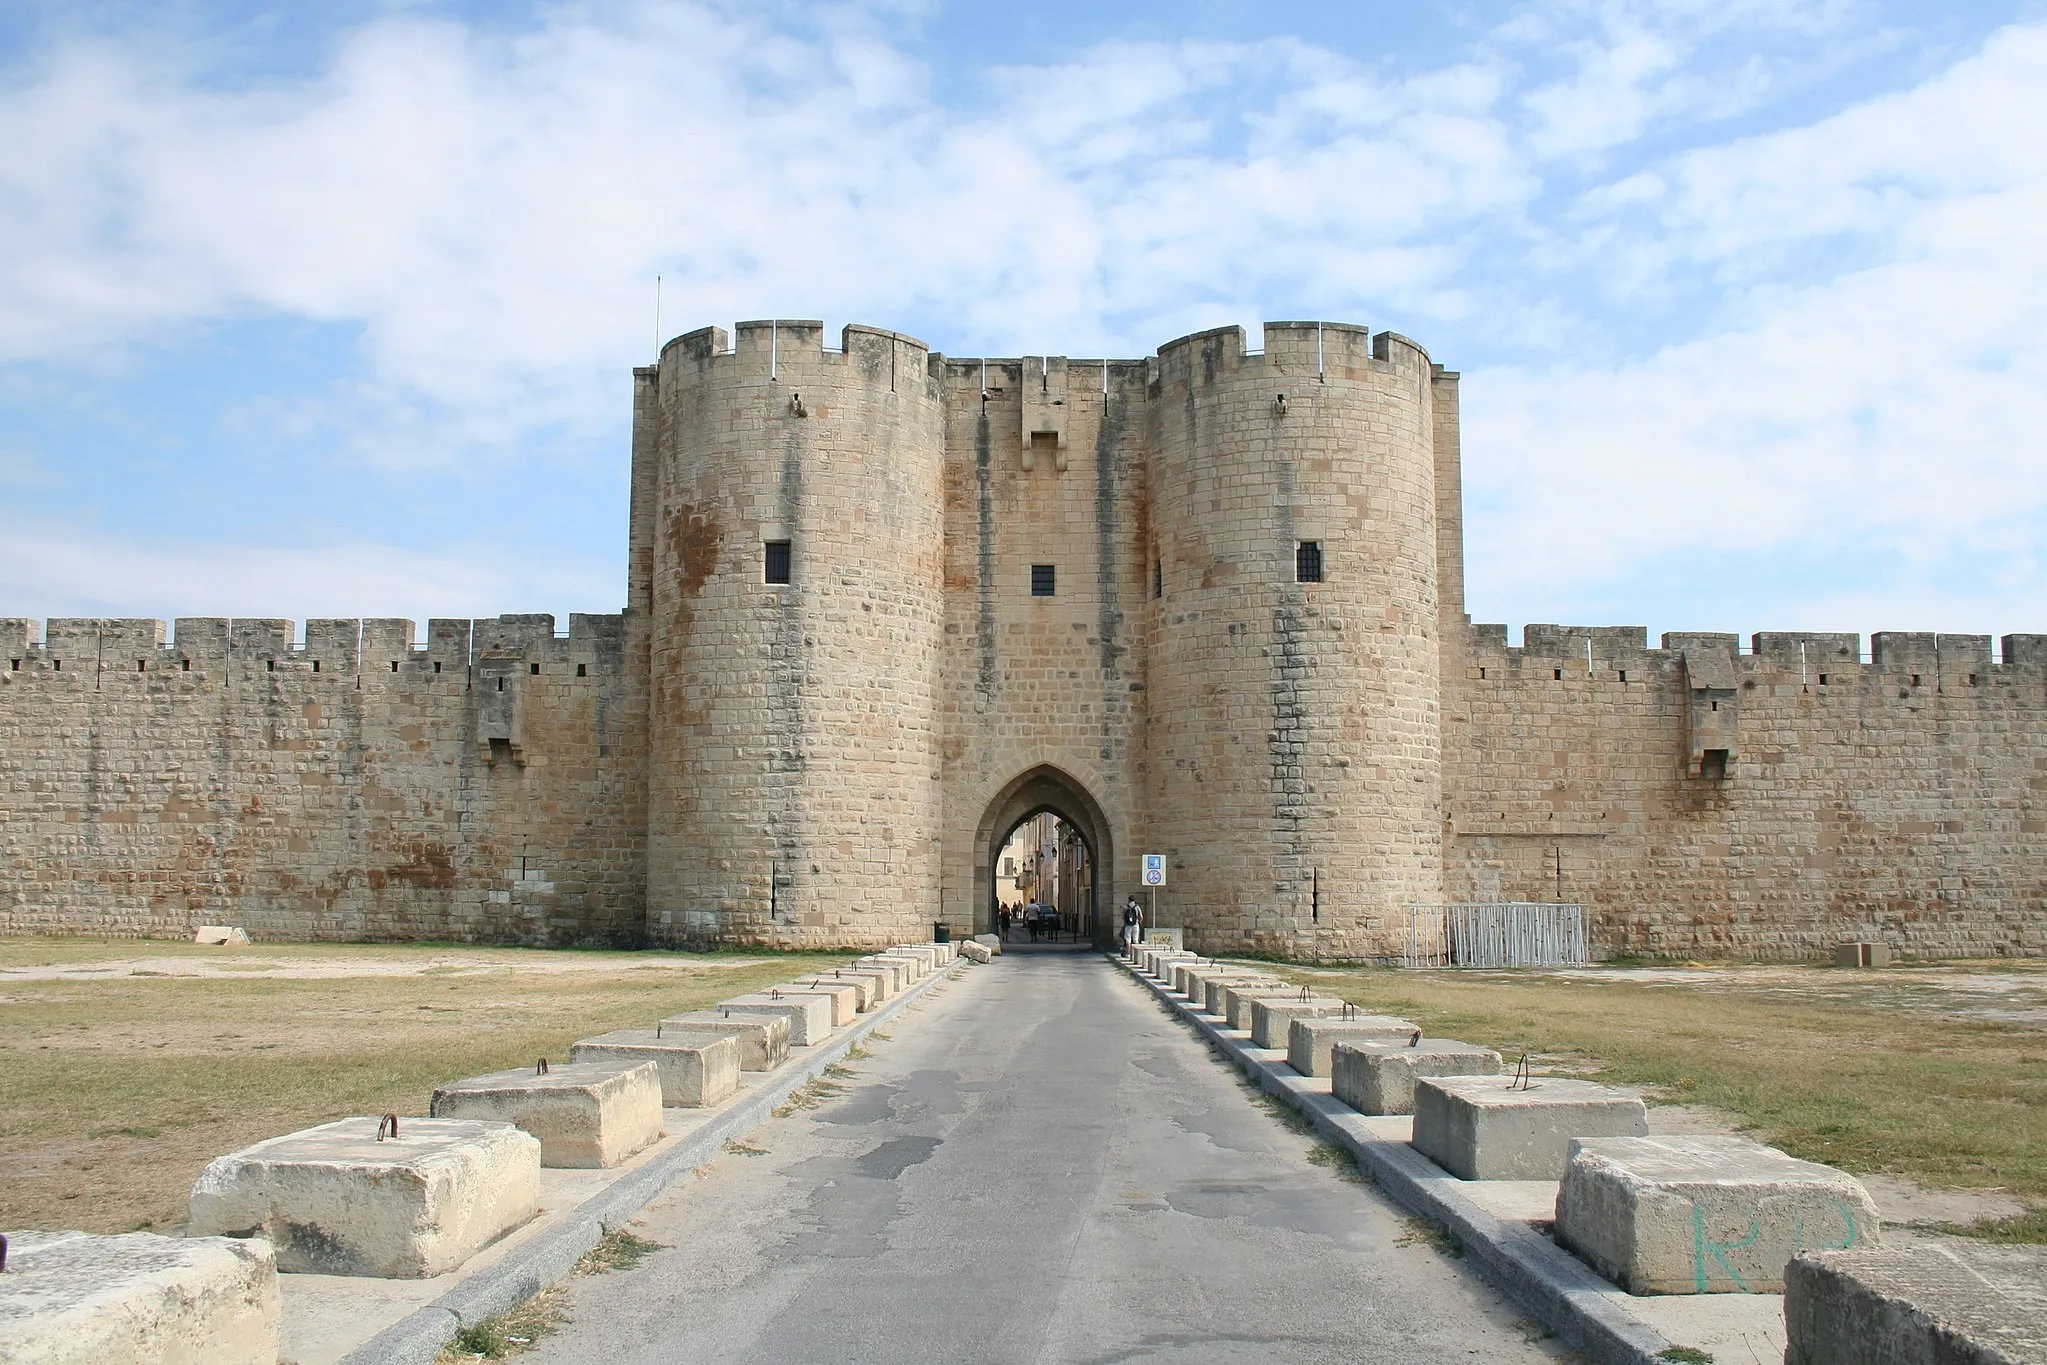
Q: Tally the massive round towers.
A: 2